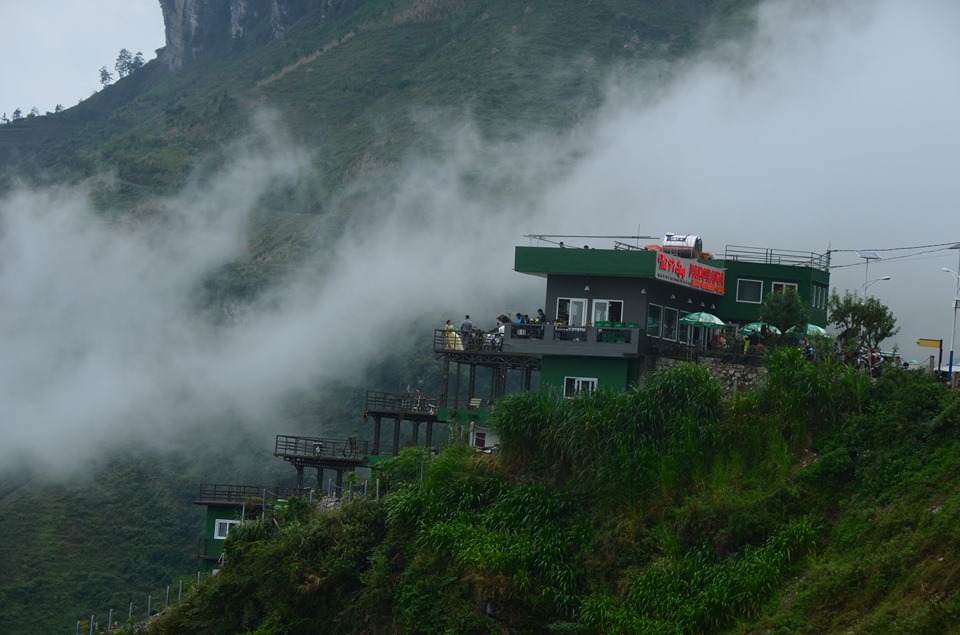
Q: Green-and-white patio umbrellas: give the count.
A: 3